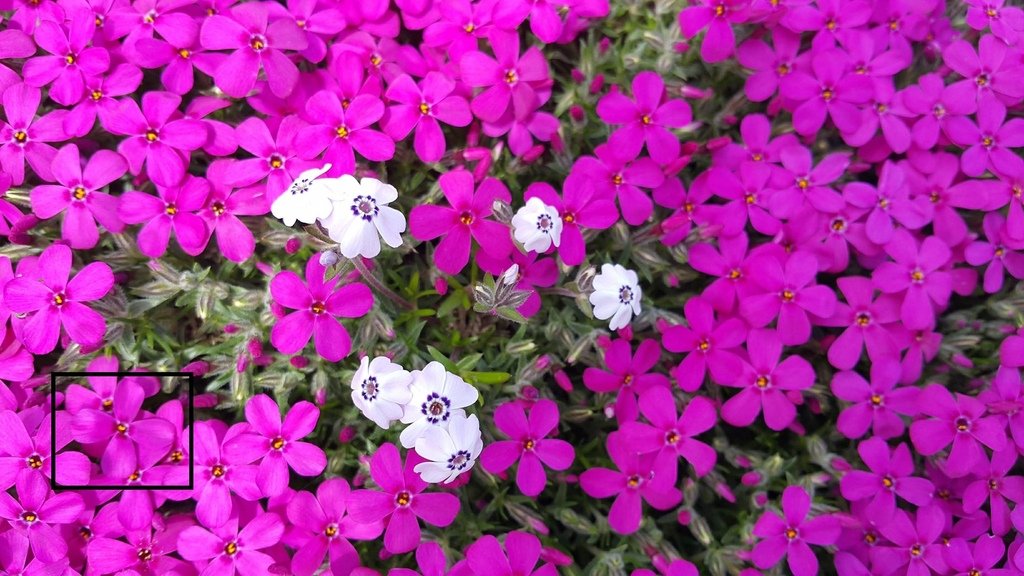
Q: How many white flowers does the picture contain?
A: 7